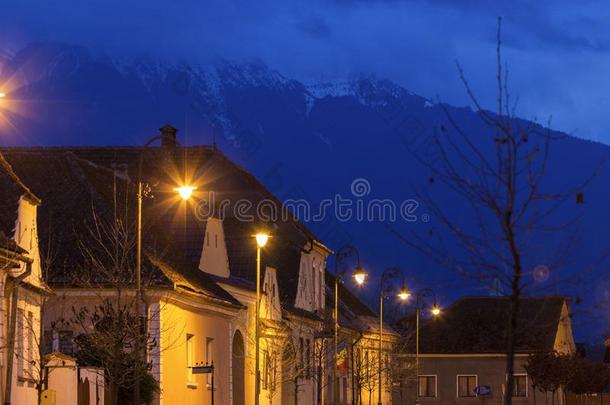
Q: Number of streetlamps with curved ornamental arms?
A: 4